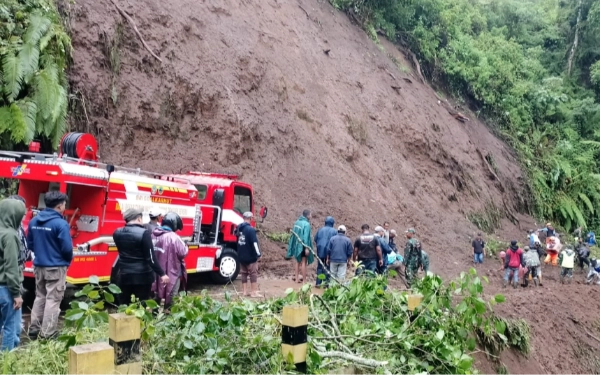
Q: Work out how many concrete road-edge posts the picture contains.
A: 4